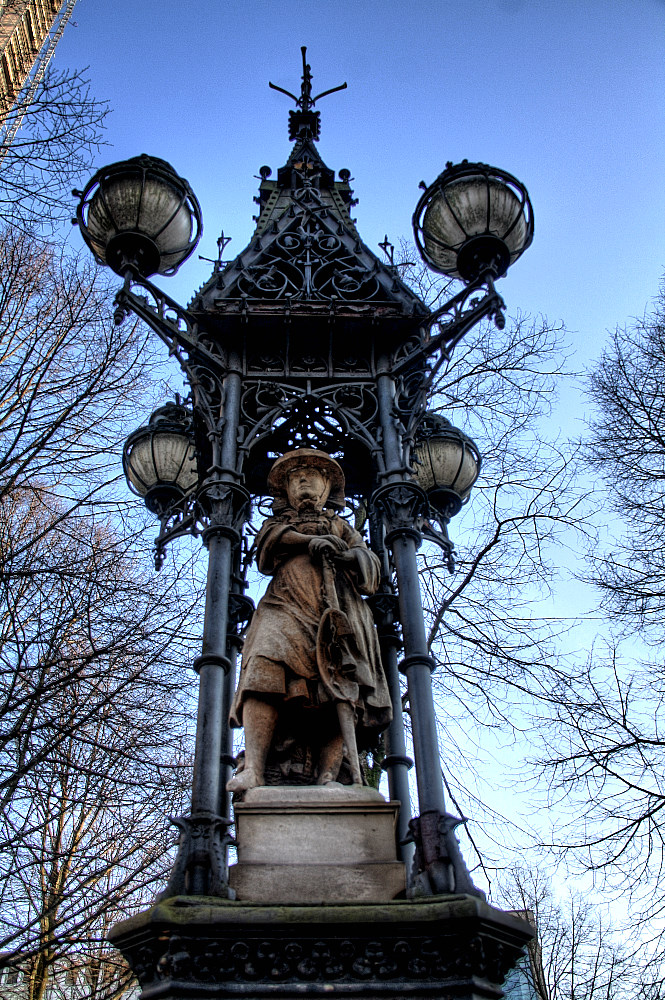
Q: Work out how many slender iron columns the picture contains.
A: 4